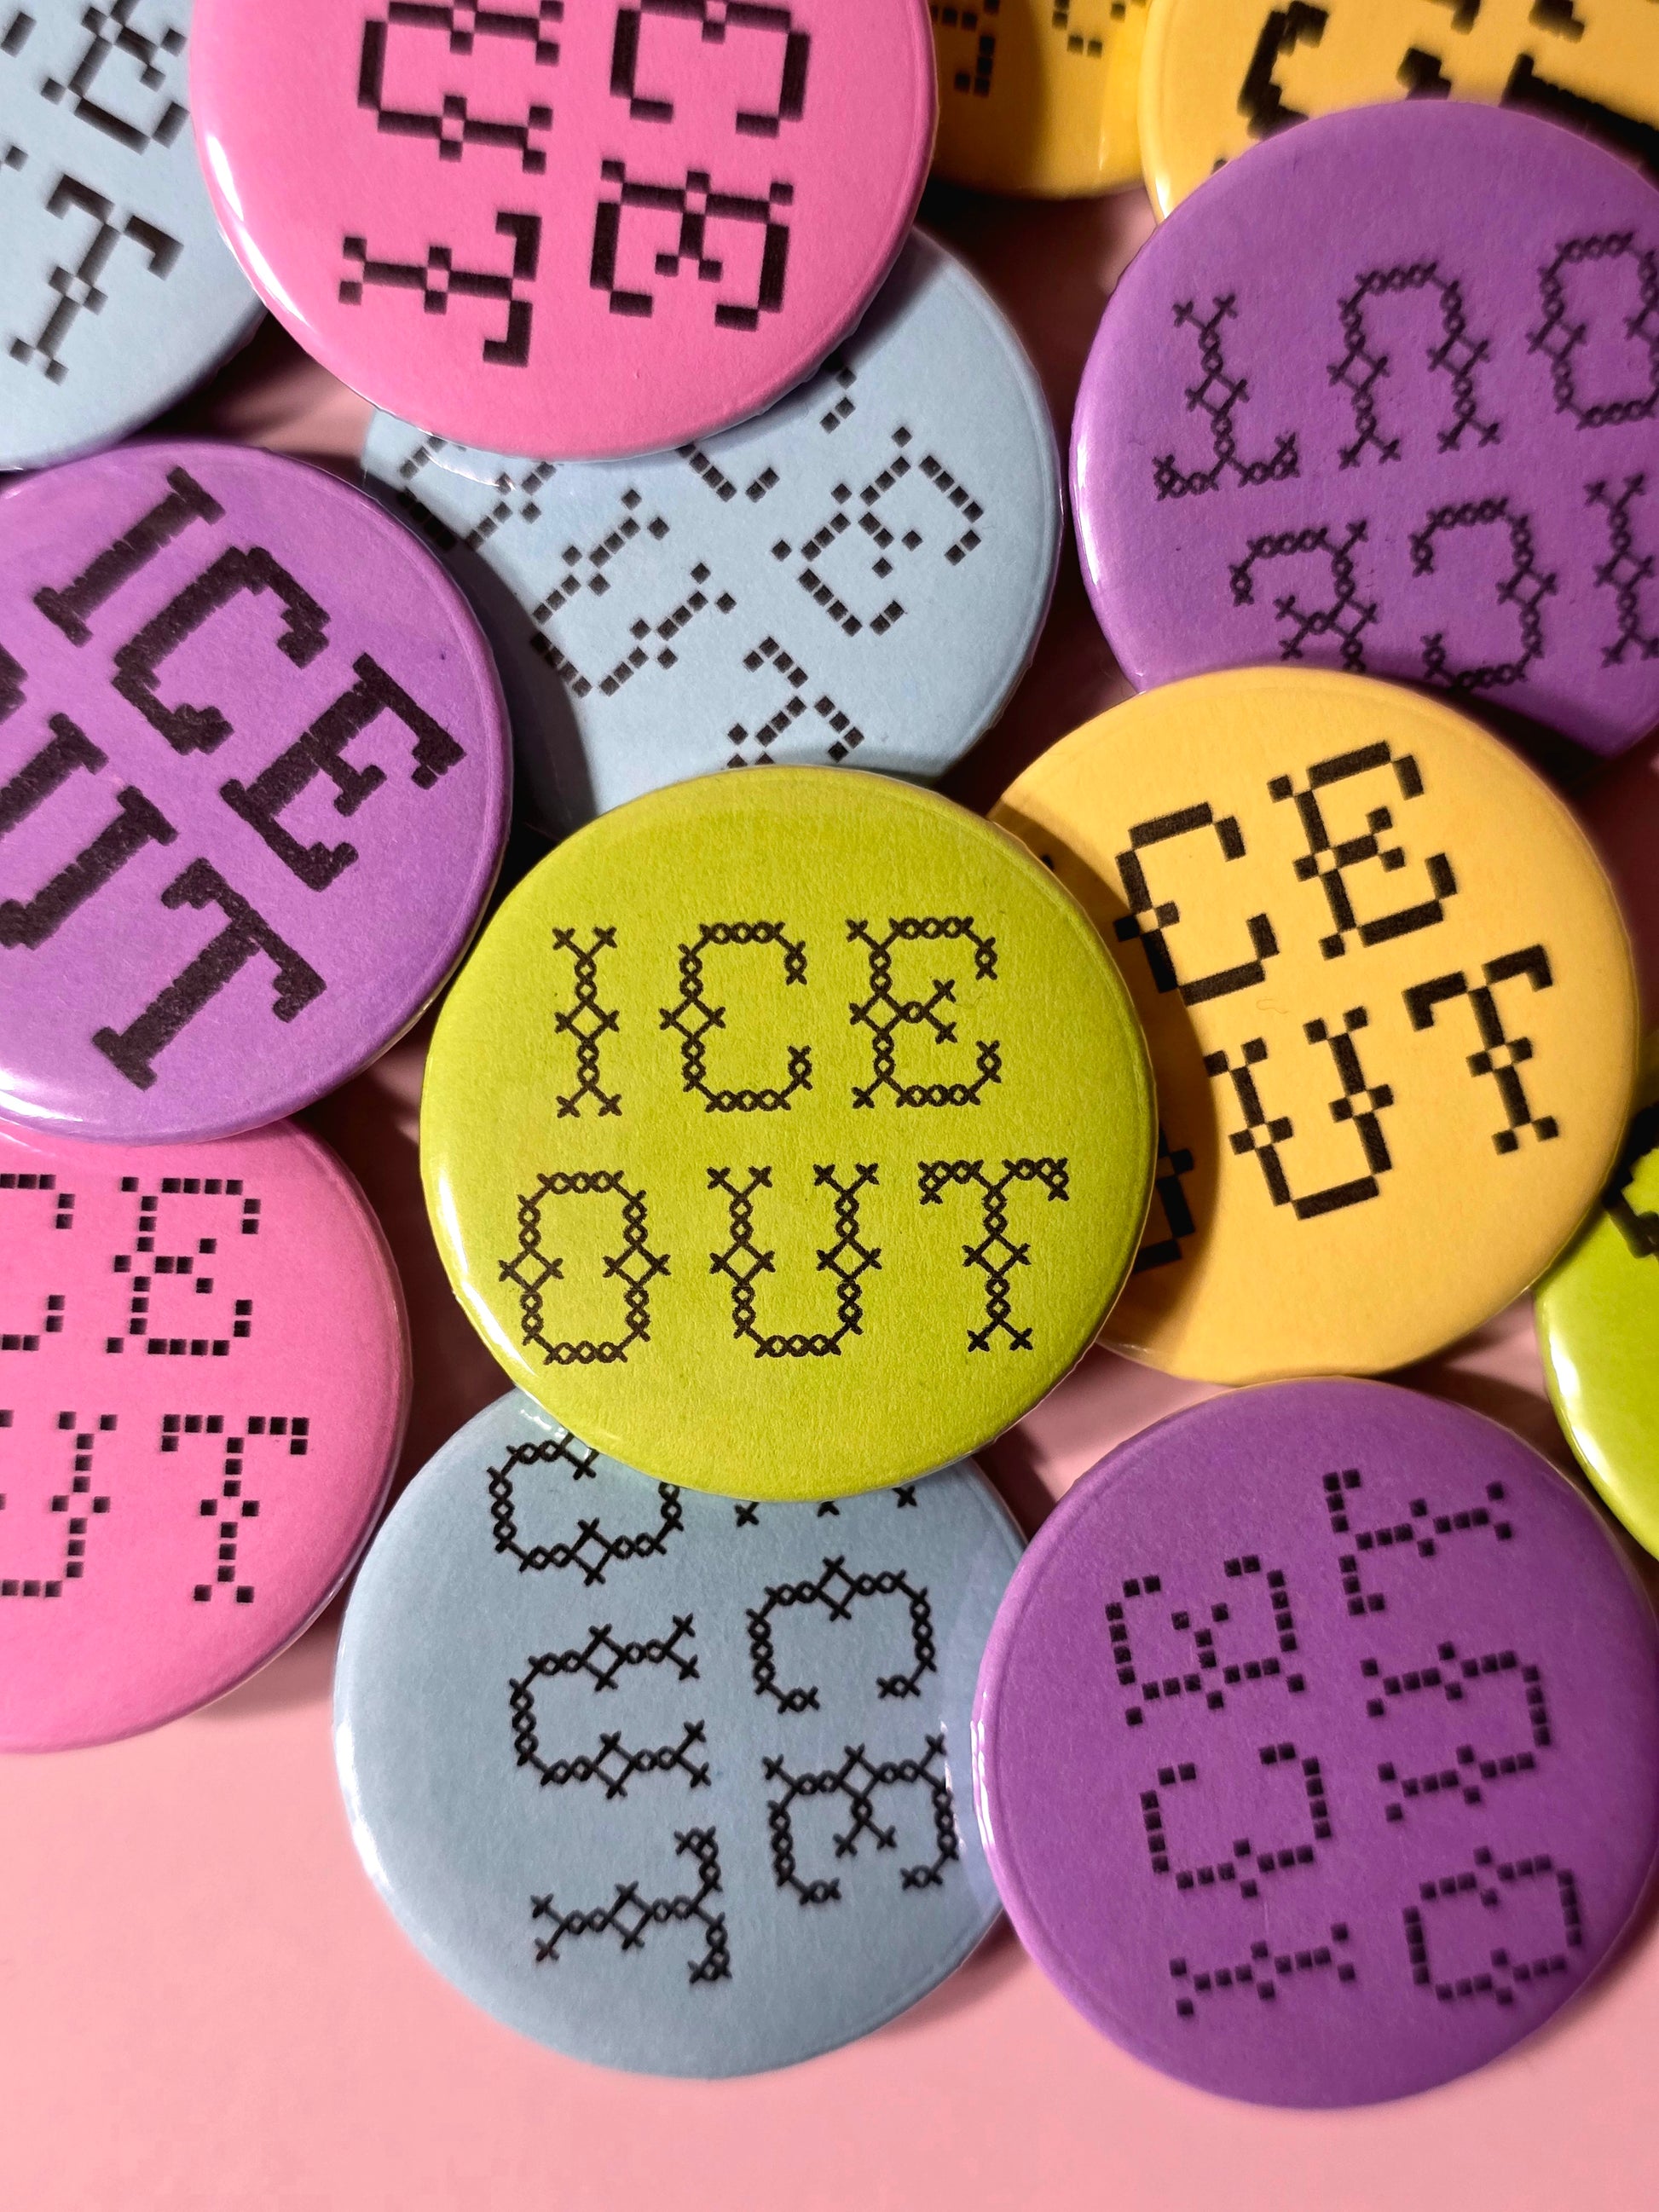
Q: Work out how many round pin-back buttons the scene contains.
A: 13